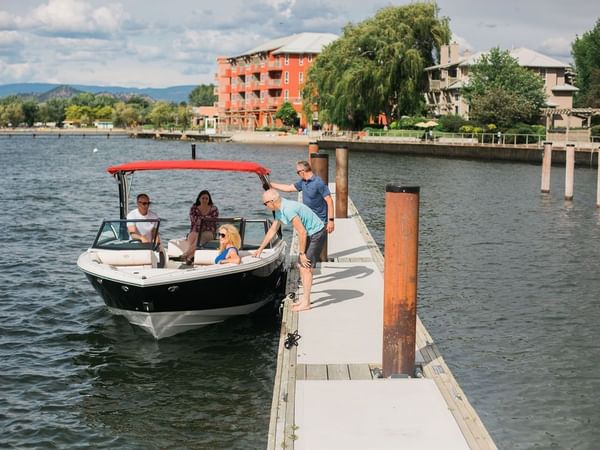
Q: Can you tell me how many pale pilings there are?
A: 3